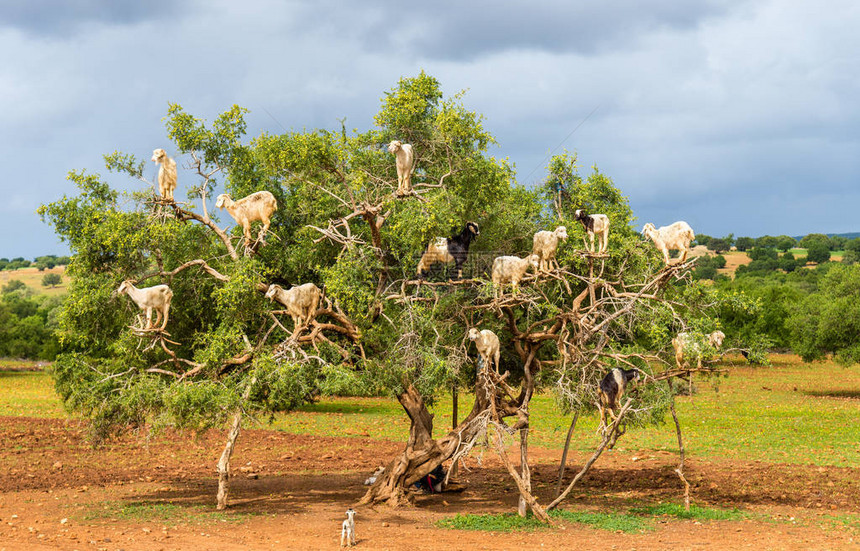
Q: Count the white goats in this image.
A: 11